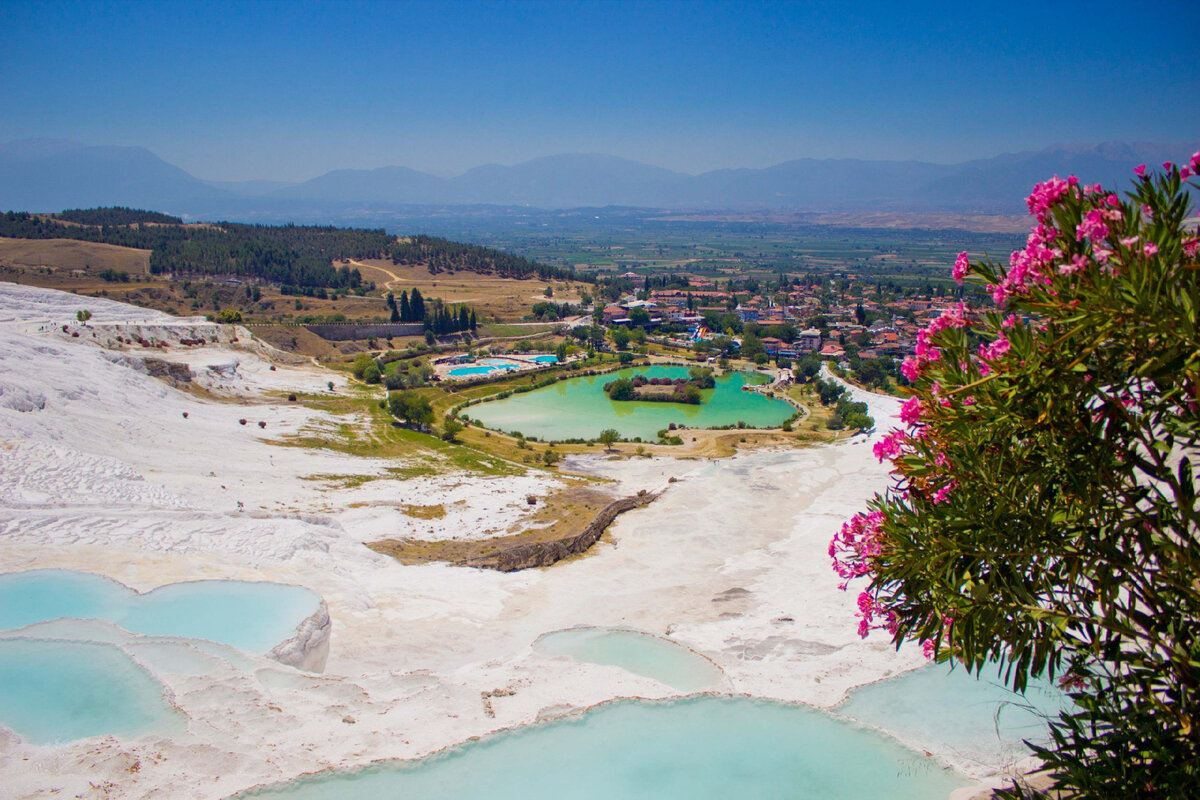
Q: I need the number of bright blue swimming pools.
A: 2